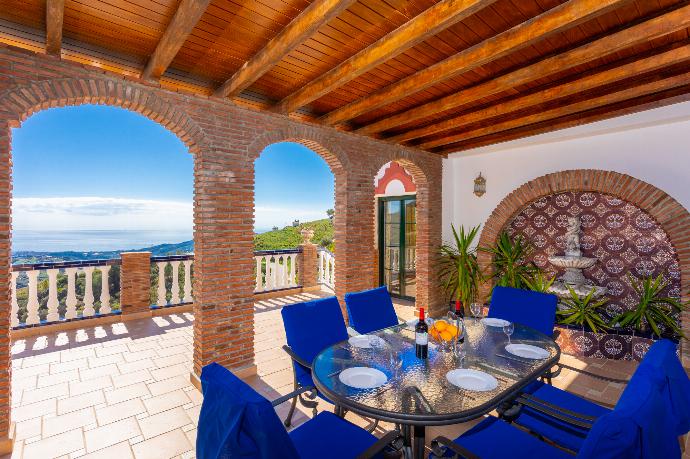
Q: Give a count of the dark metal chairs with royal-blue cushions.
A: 6